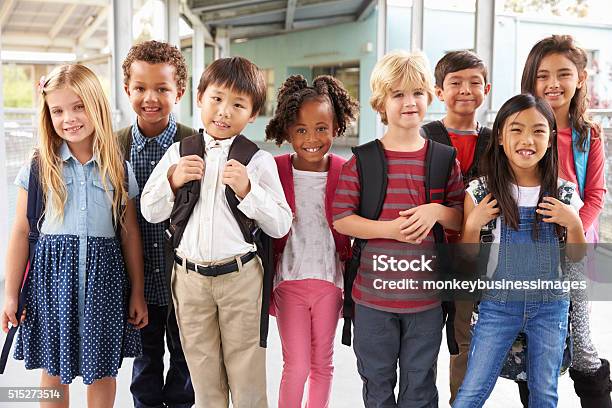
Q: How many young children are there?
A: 8